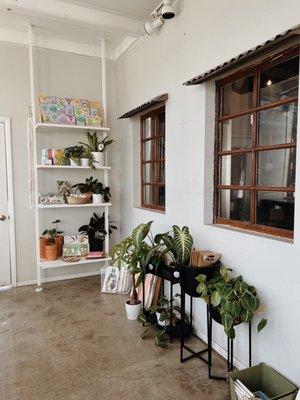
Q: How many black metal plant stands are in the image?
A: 3